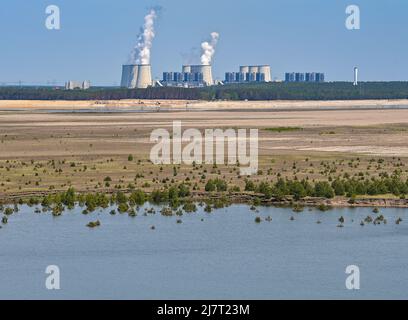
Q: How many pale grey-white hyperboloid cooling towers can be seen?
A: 7